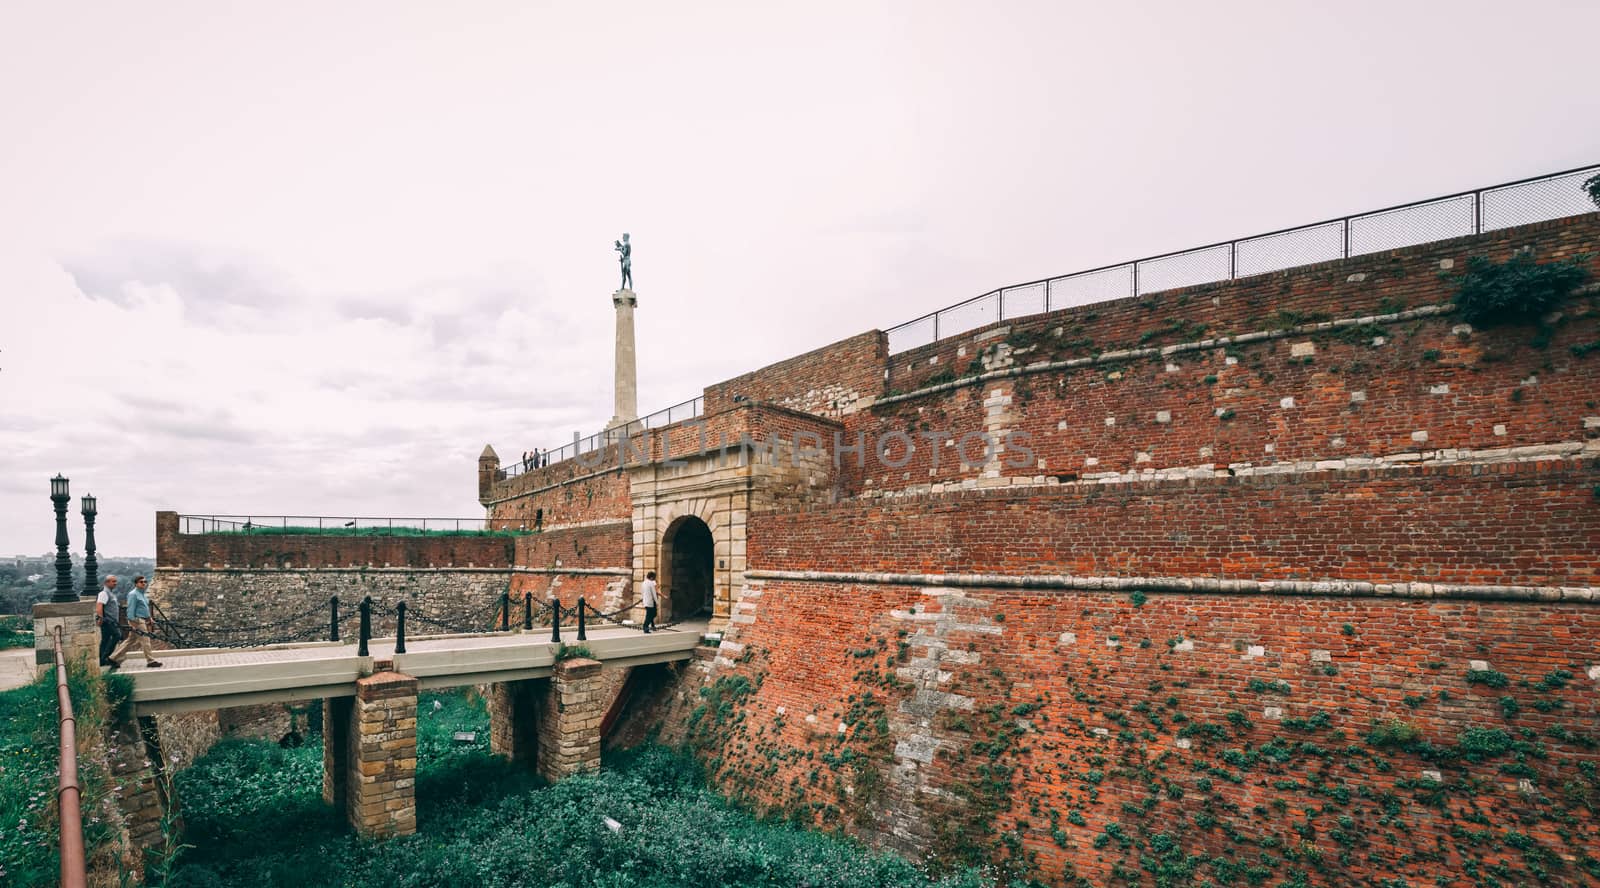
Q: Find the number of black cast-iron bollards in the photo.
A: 8